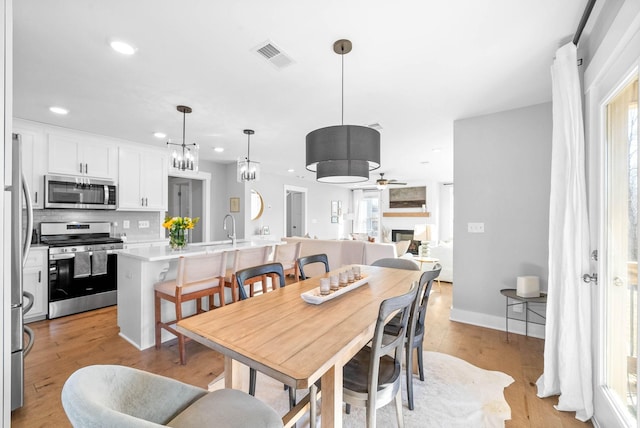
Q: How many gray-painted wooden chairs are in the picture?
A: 4